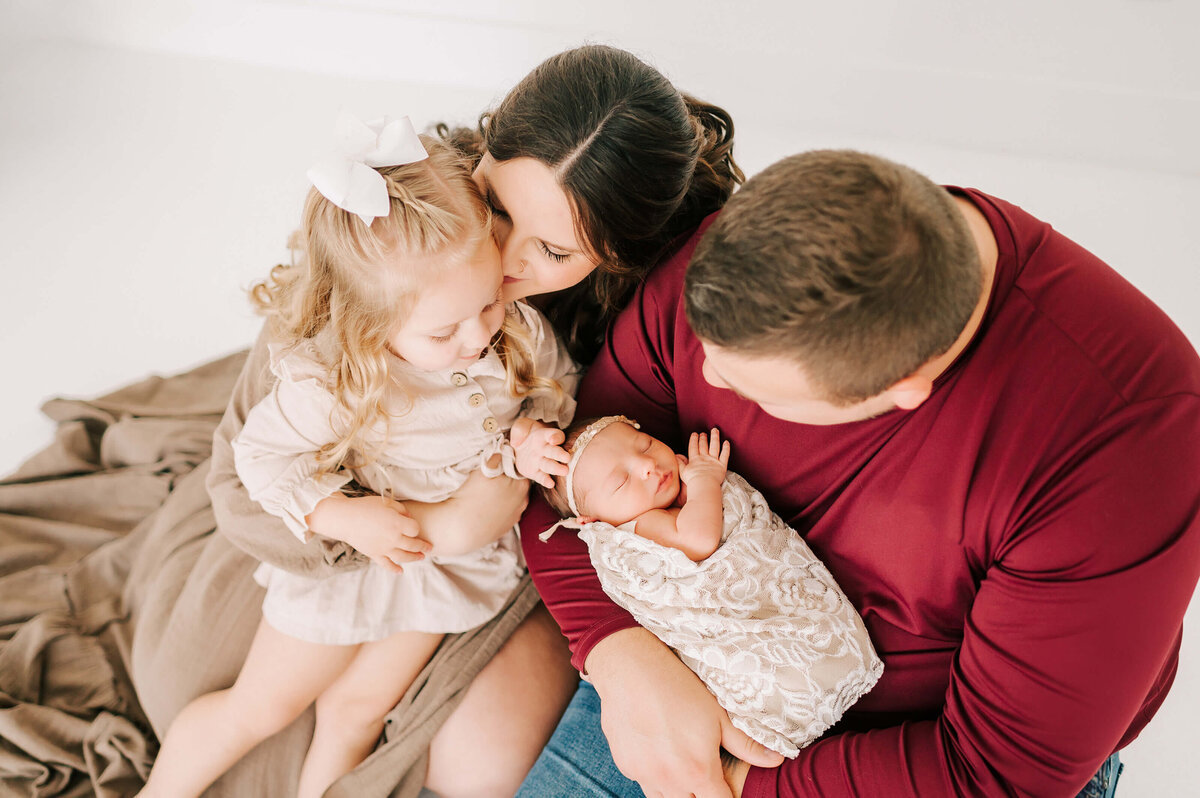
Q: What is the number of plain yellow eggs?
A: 0